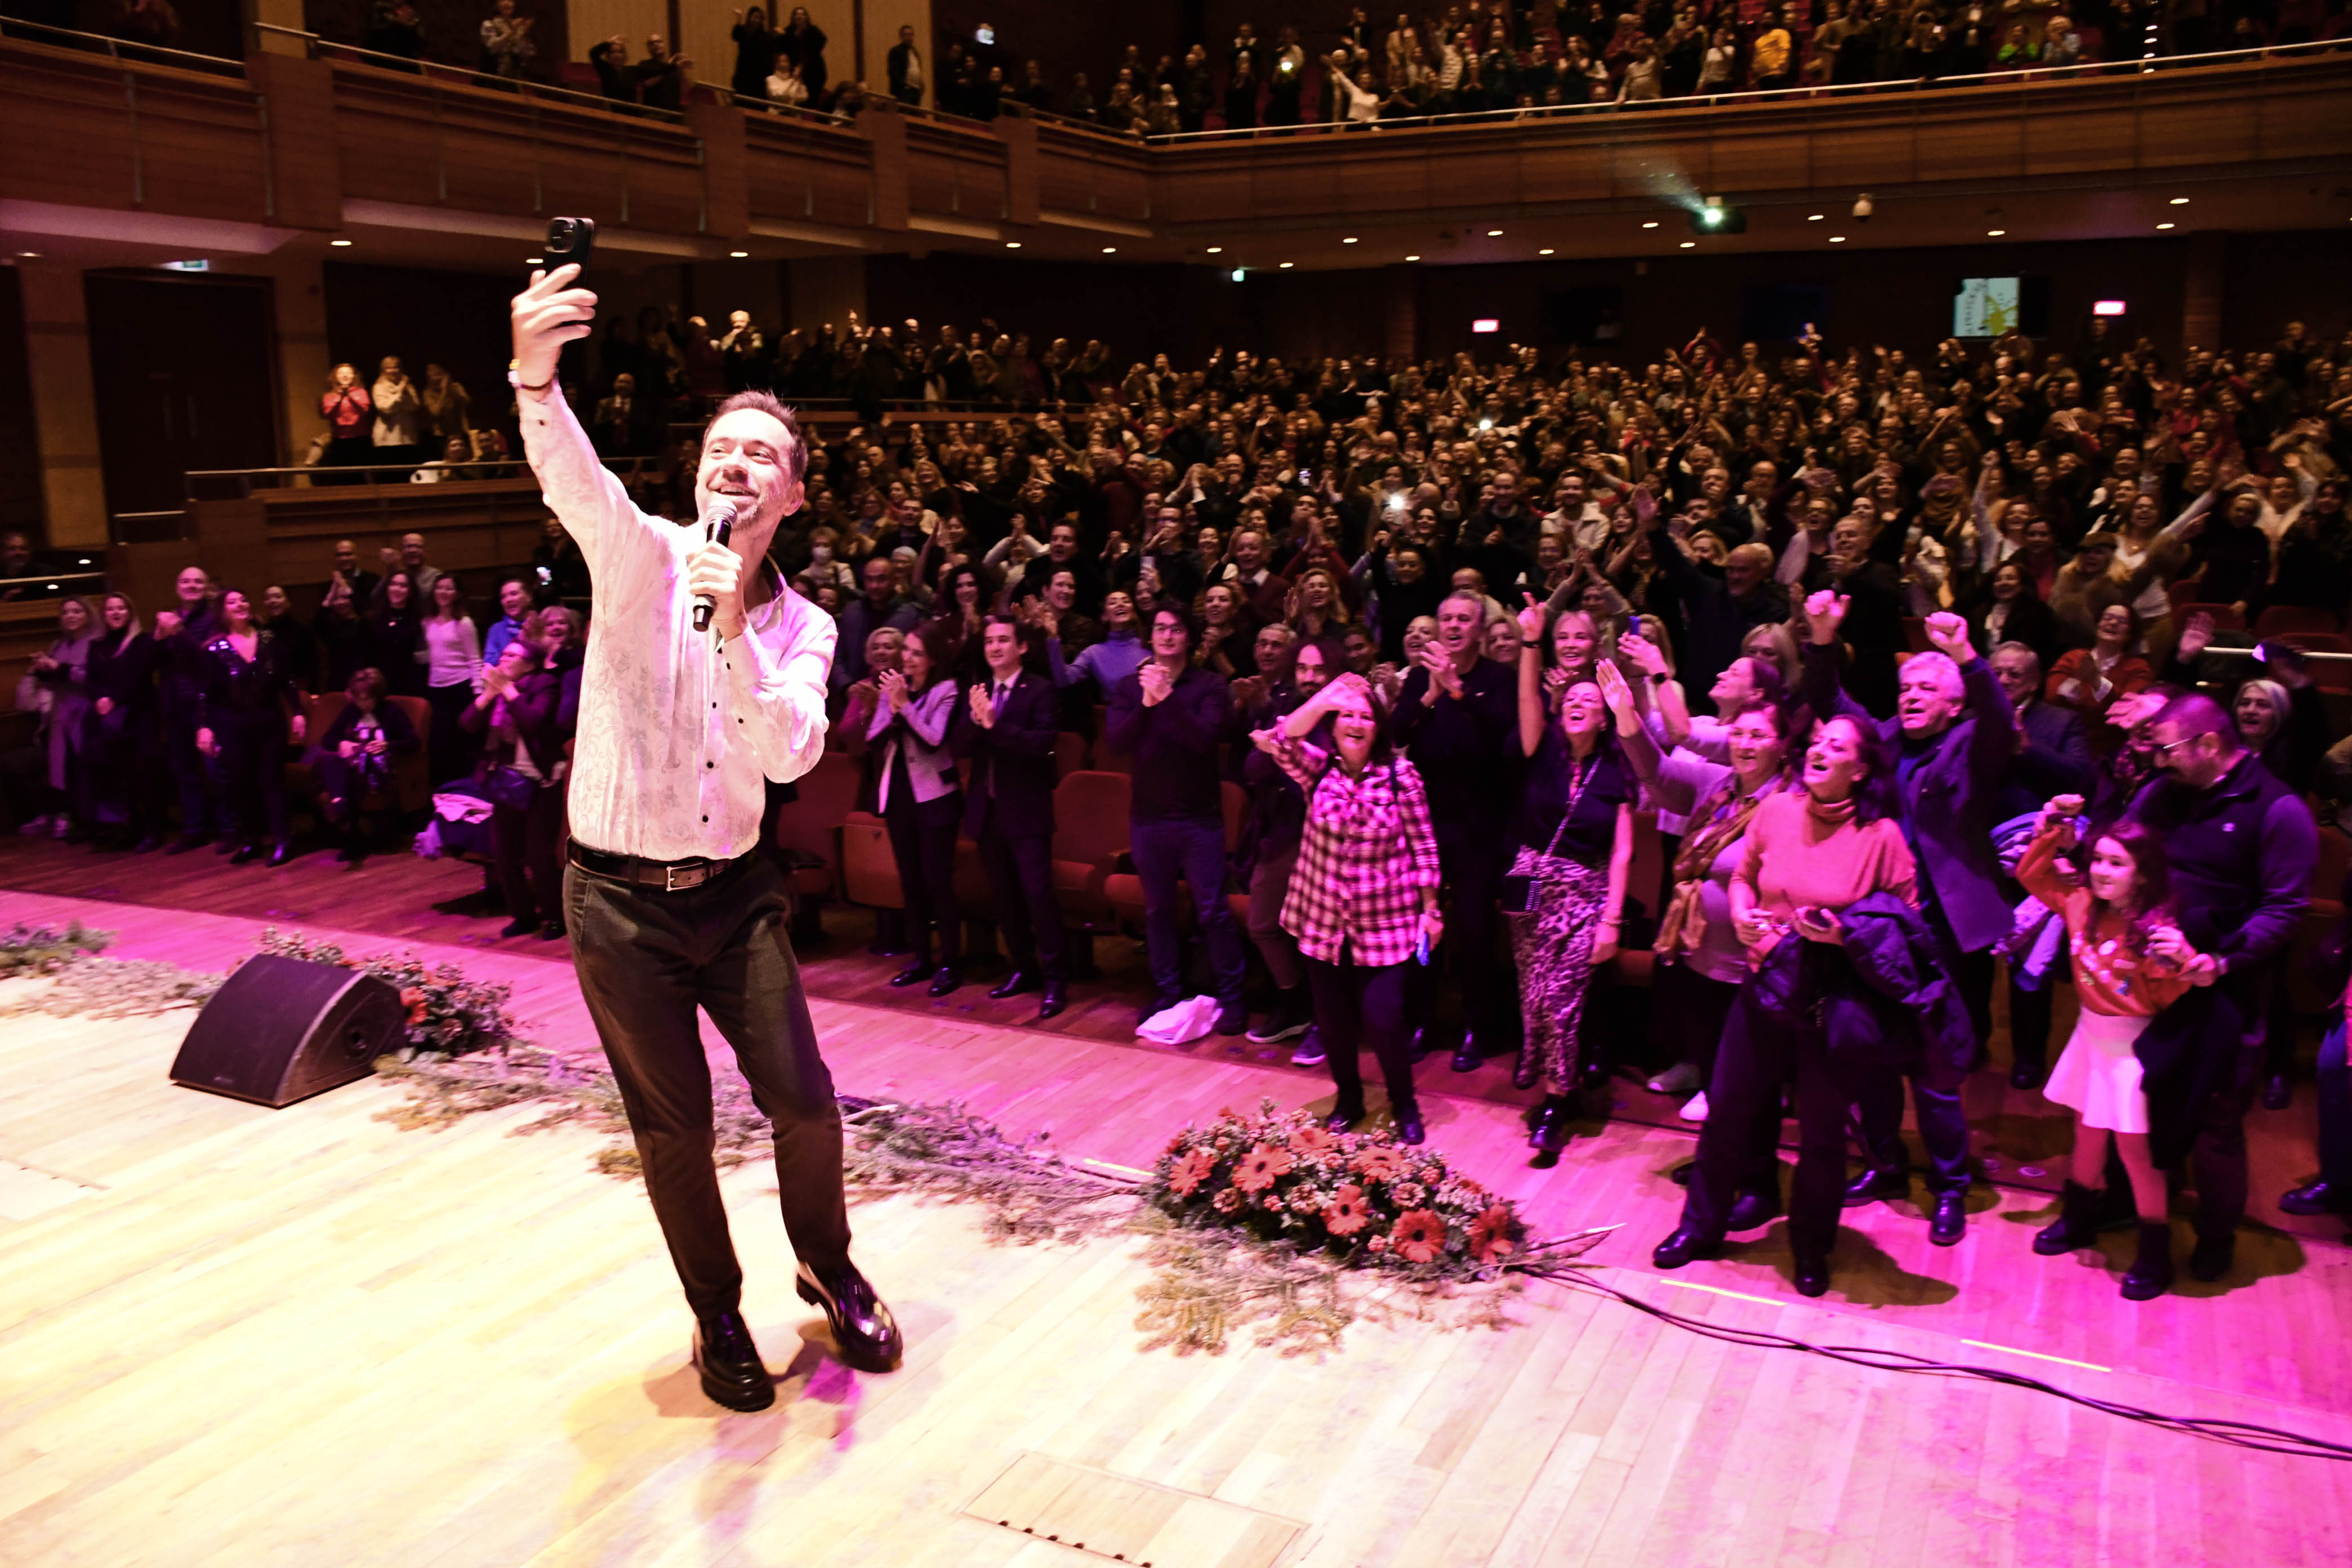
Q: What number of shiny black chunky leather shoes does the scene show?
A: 2